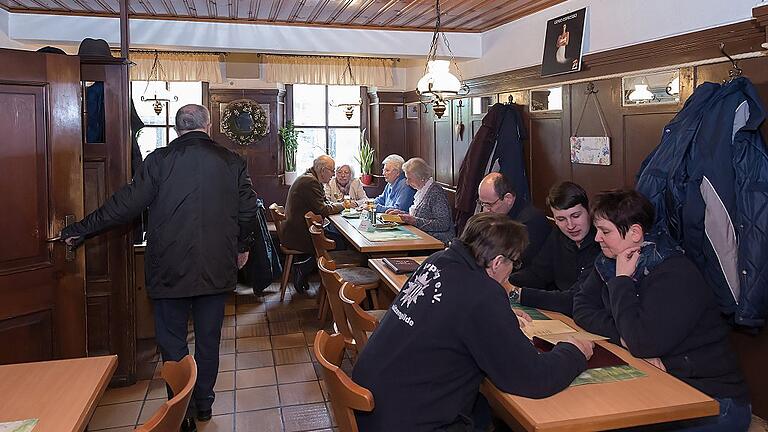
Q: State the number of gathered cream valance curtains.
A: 2